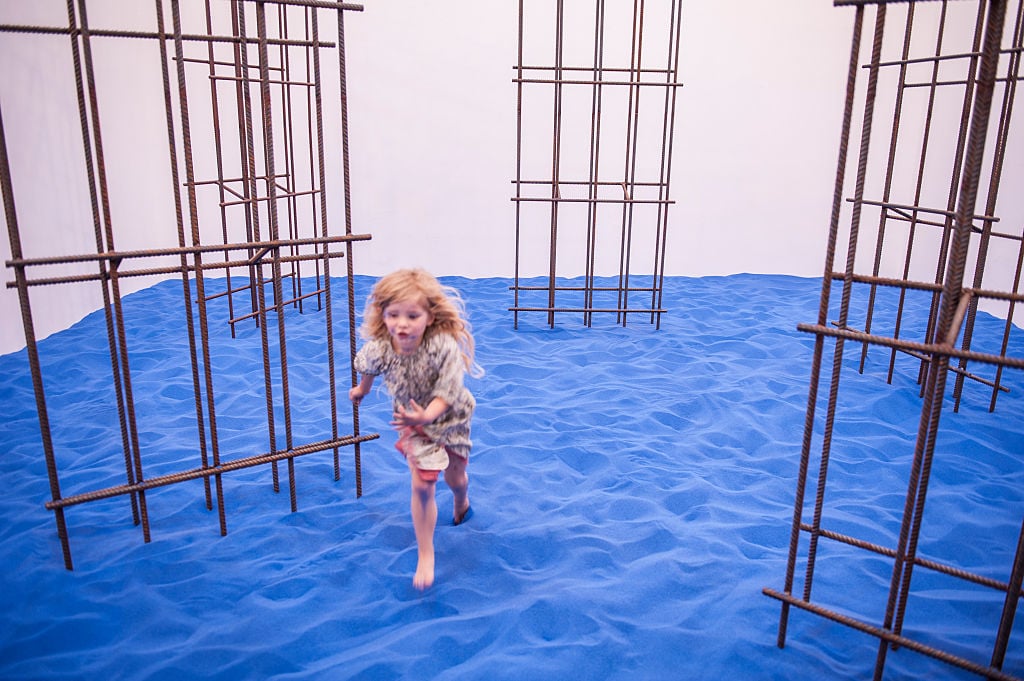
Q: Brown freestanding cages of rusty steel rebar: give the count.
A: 5